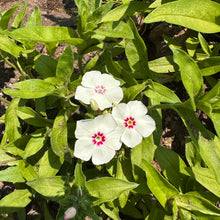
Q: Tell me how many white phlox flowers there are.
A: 3